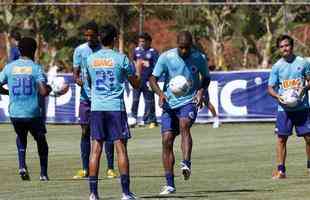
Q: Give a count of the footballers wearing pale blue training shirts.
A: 5